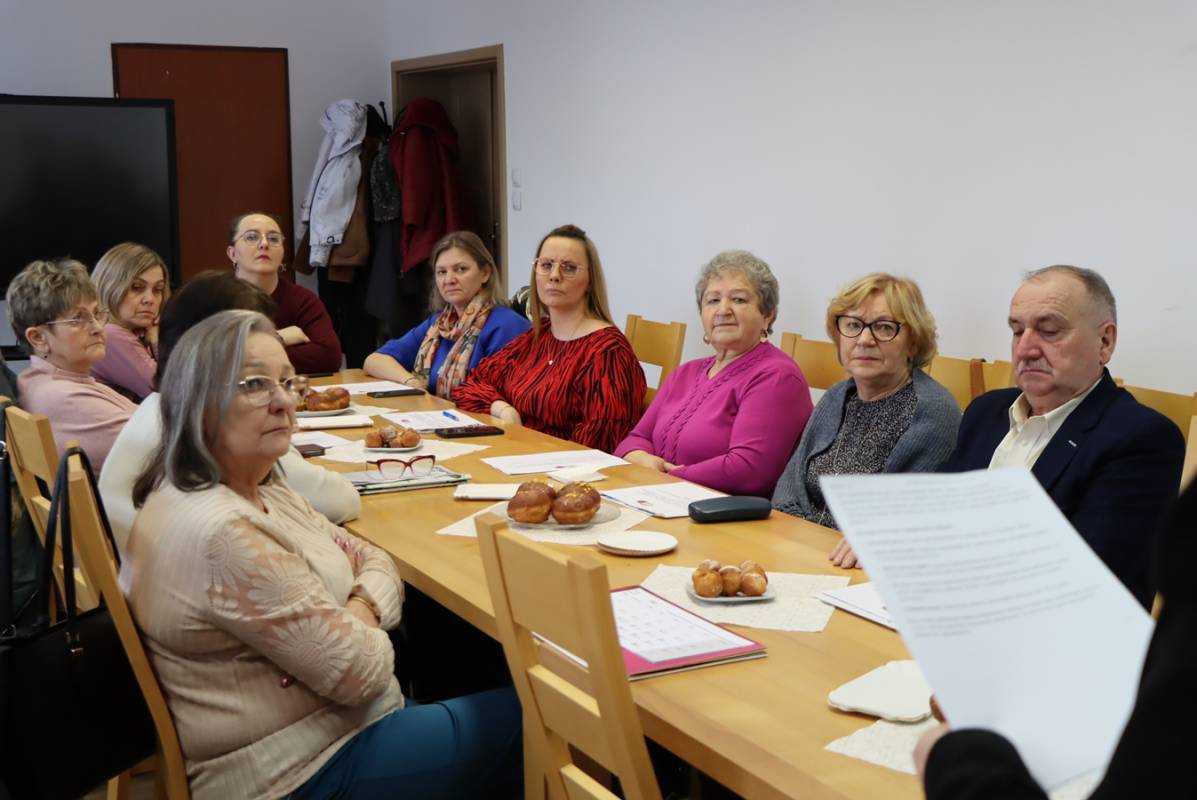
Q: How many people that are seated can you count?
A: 10